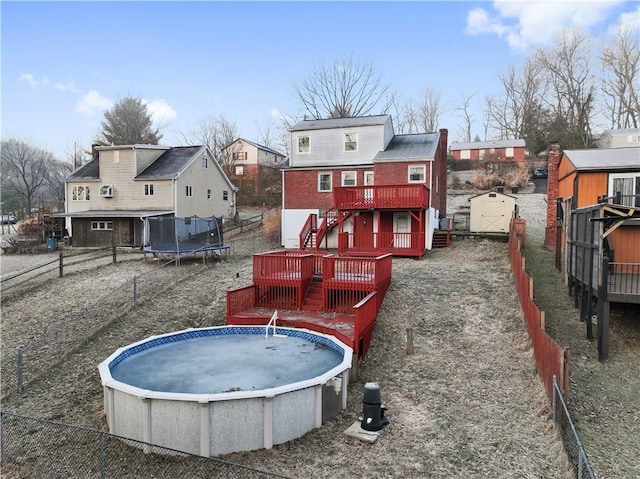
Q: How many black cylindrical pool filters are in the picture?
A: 1